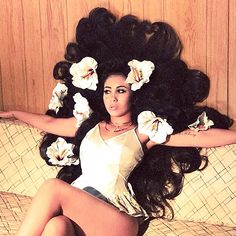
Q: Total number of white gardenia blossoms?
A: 7